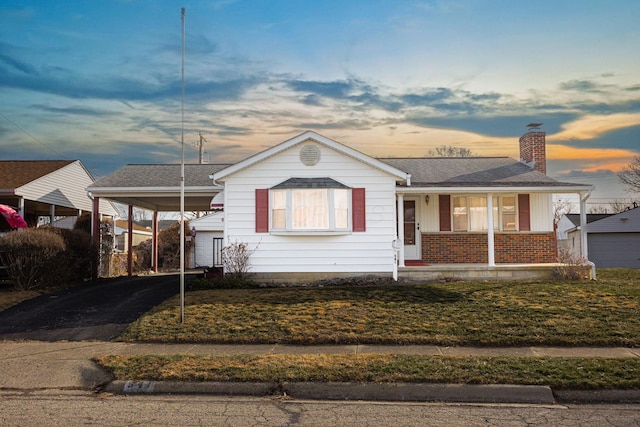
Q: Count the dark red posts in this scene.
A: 3